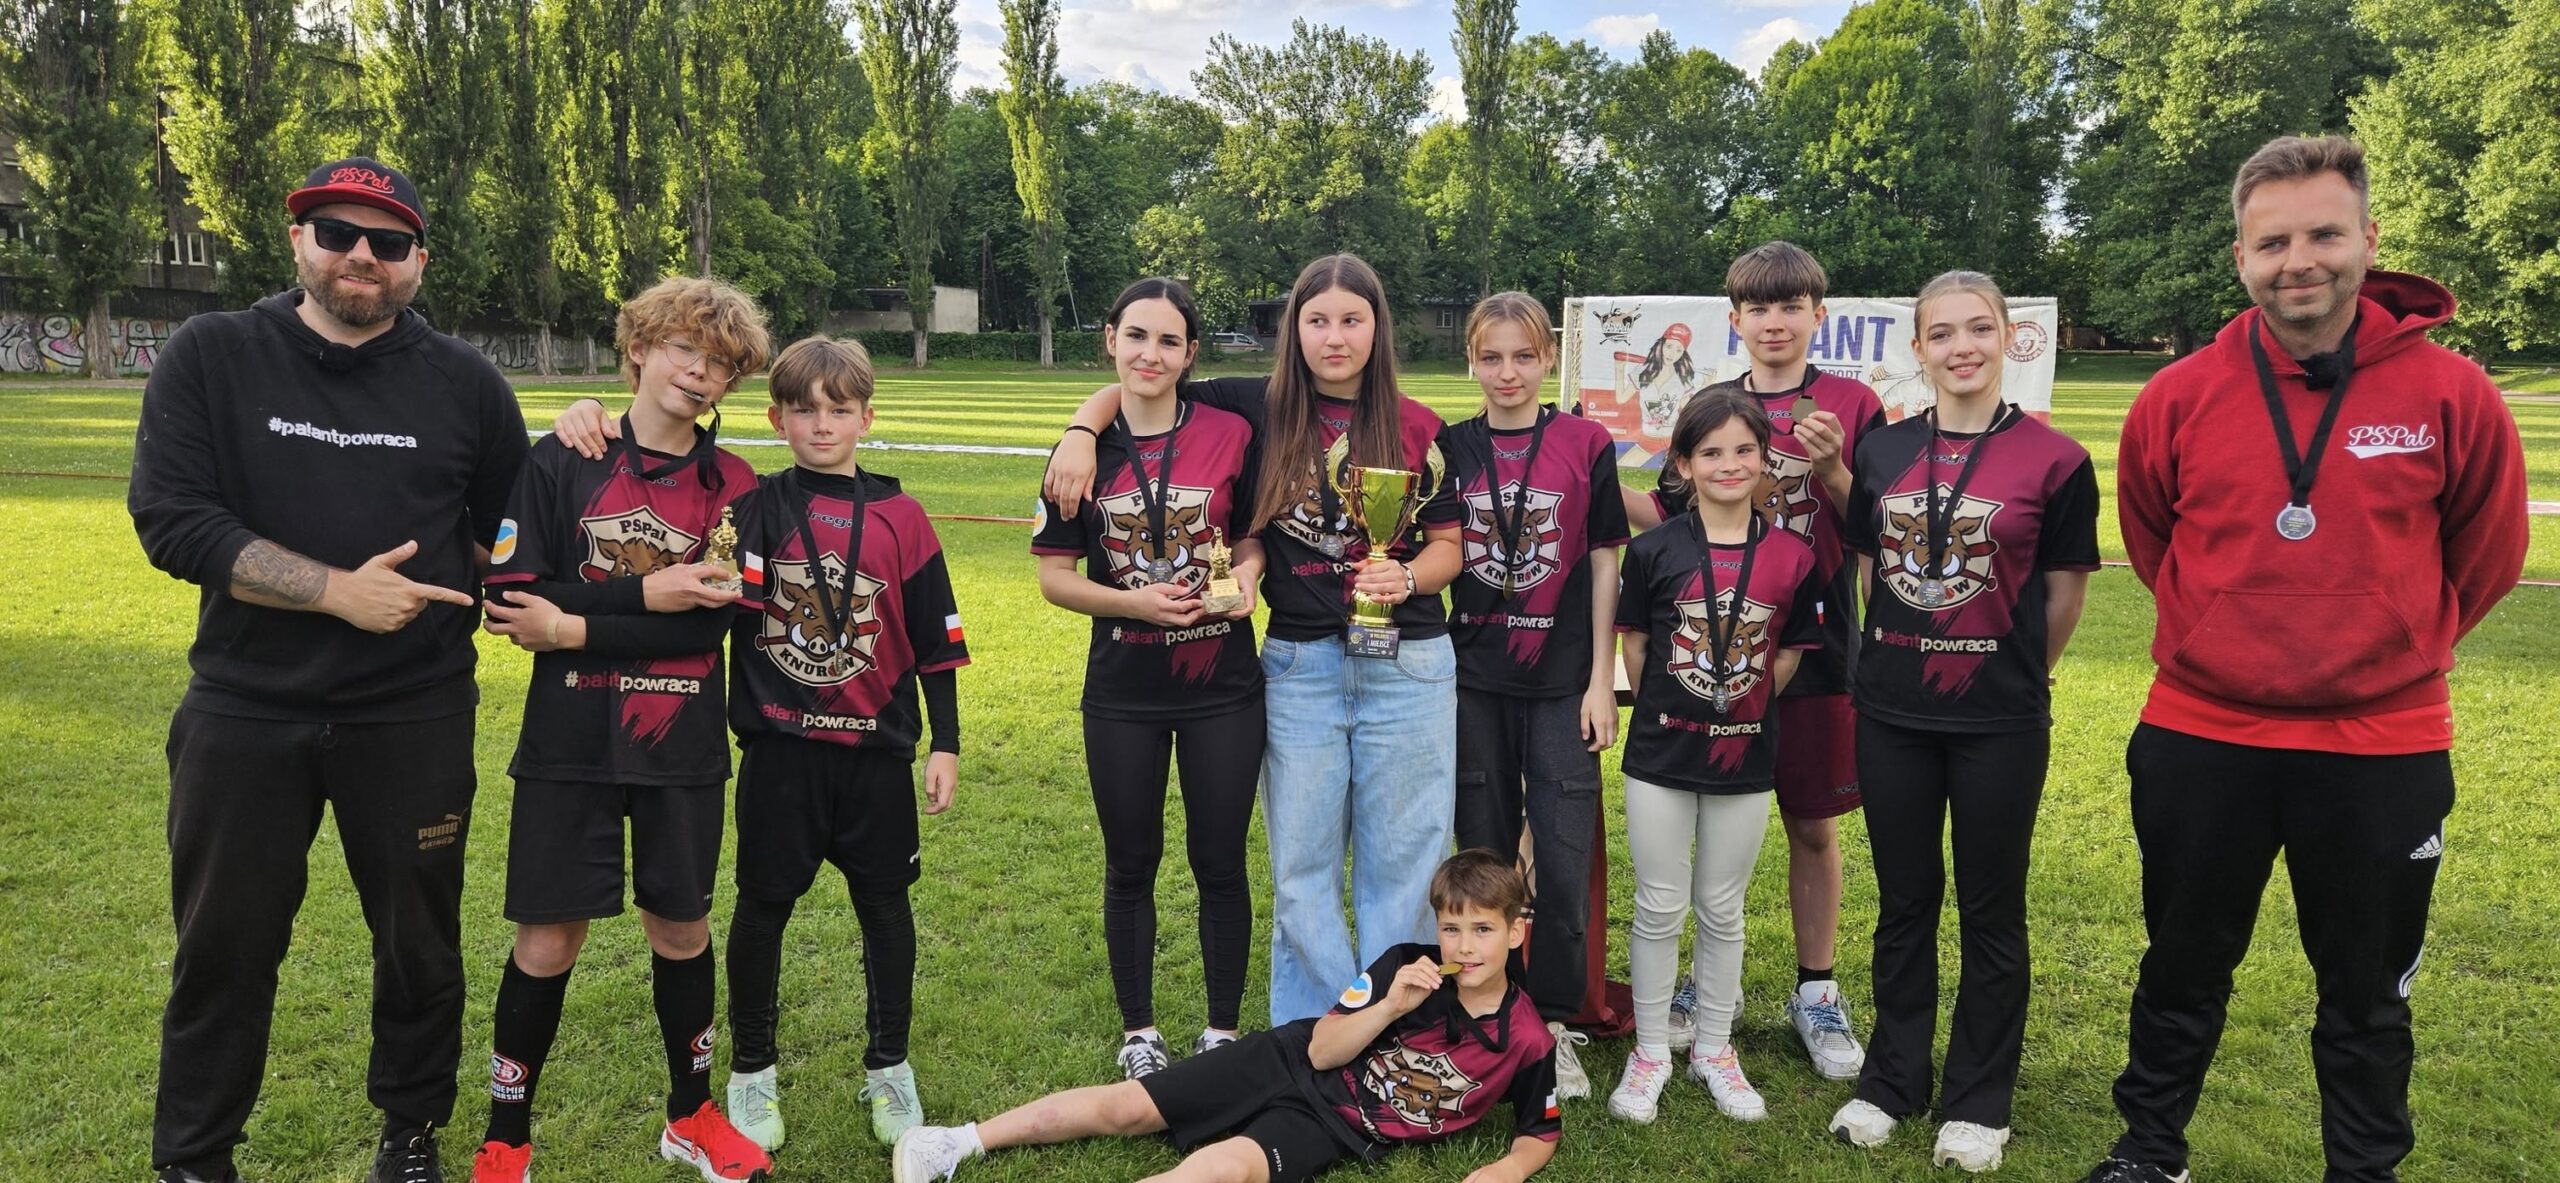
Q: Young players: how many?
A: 9